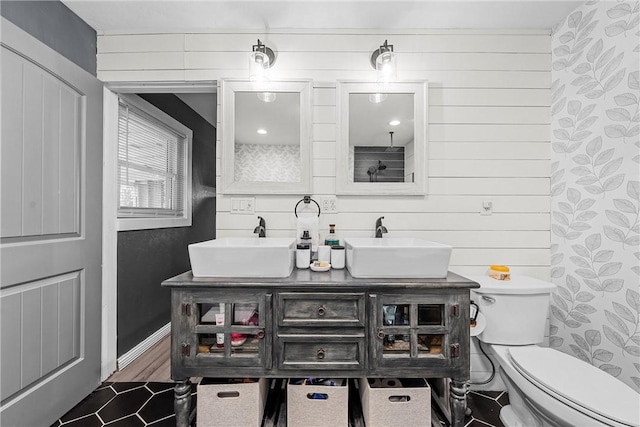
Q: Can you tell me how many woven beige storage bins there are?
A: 3